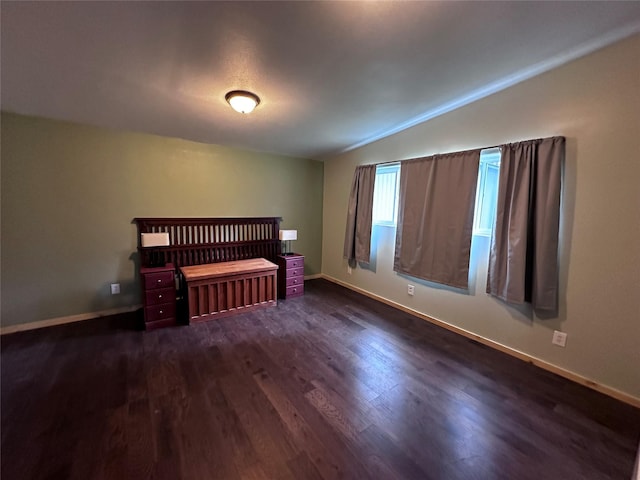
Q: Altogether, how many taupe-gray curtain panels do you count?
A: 3